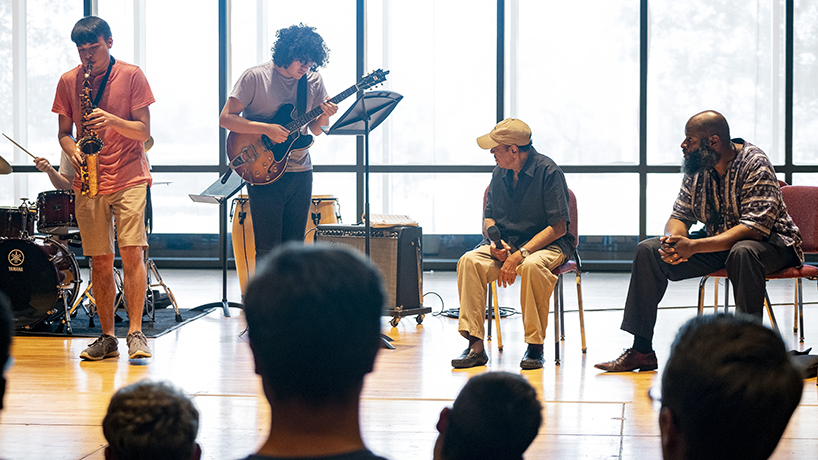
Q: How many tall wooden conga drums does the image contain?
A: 2